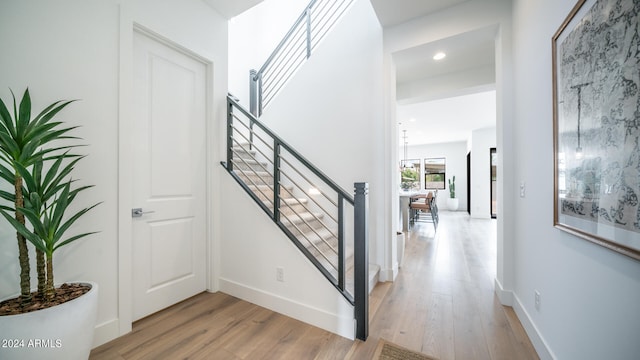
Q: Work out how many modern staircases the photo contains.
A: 1